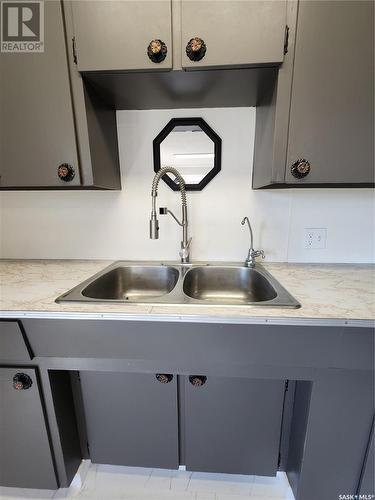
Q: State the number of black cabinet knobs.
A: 7